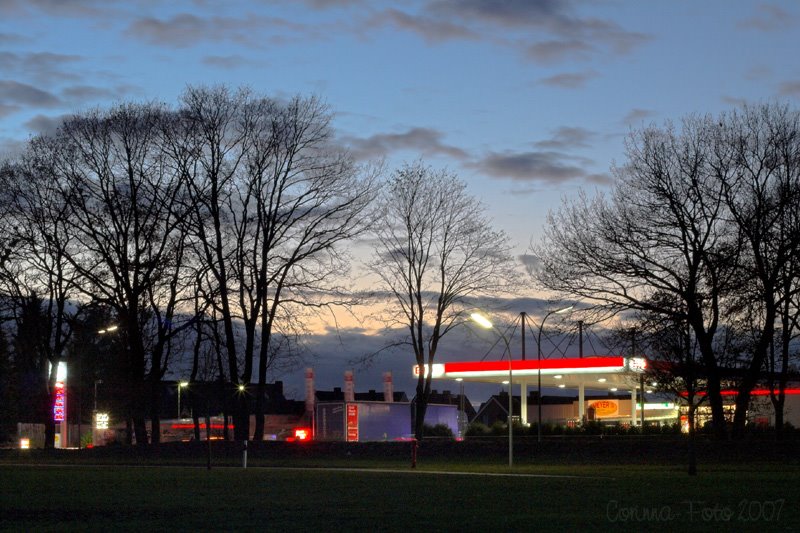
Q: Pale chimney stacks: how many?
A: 3